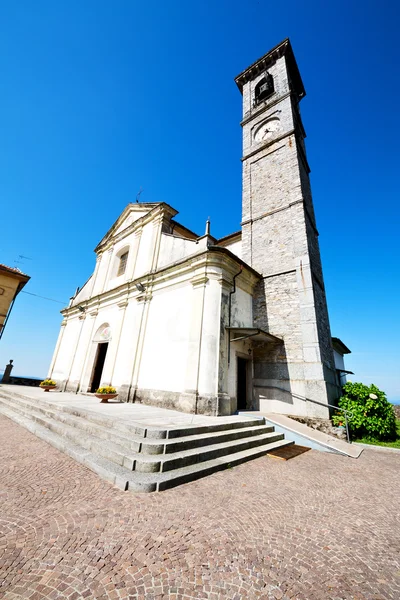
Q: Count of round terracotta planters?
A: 2